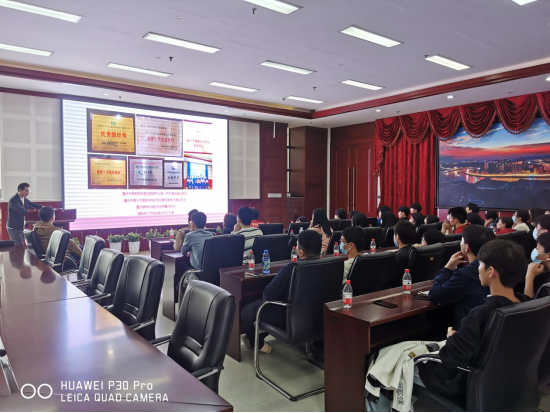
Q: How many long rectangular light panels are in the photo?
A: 12